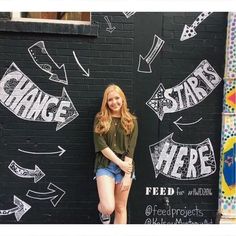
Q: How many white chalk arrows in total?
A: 14